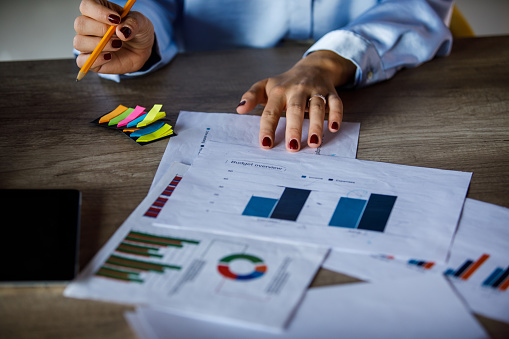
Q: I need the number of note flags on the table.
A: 8